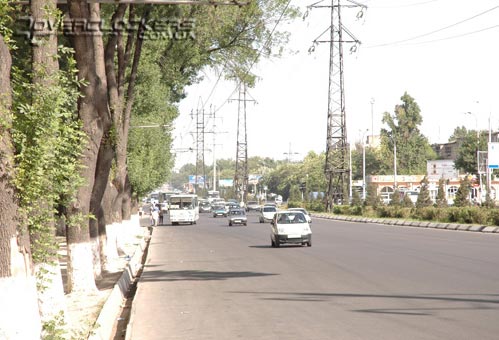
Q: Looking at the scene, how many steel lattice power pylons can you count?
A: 3